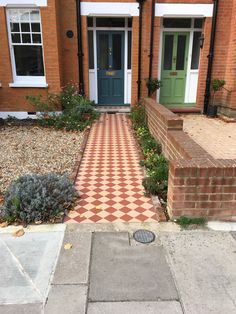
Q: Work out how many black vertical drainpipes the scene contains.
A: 4